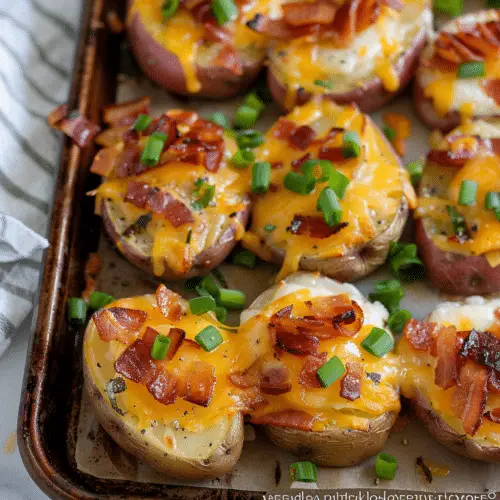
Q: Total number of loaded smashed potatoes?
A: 9